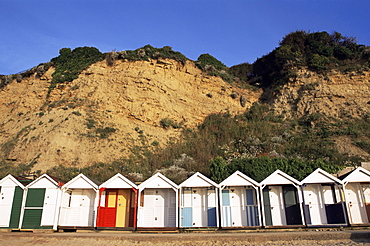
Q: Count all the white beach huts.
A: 2